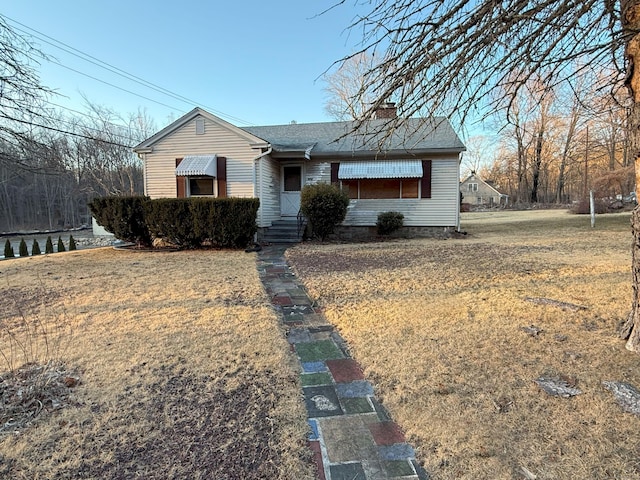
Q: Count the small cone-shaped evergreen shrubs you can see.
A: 6